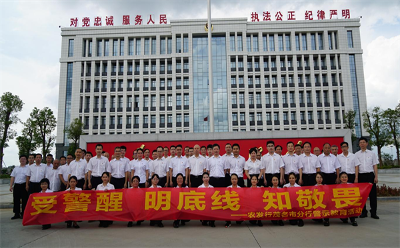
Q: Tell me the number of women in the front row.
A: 13